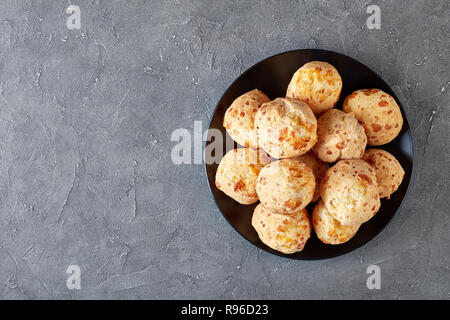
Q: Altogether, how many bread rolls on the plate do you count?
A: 12